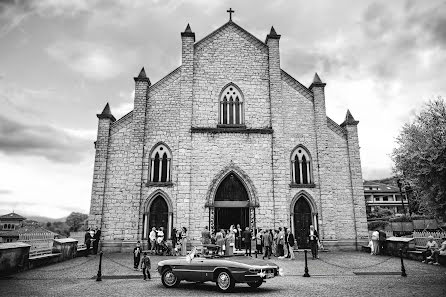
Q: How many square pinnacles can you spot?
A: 6